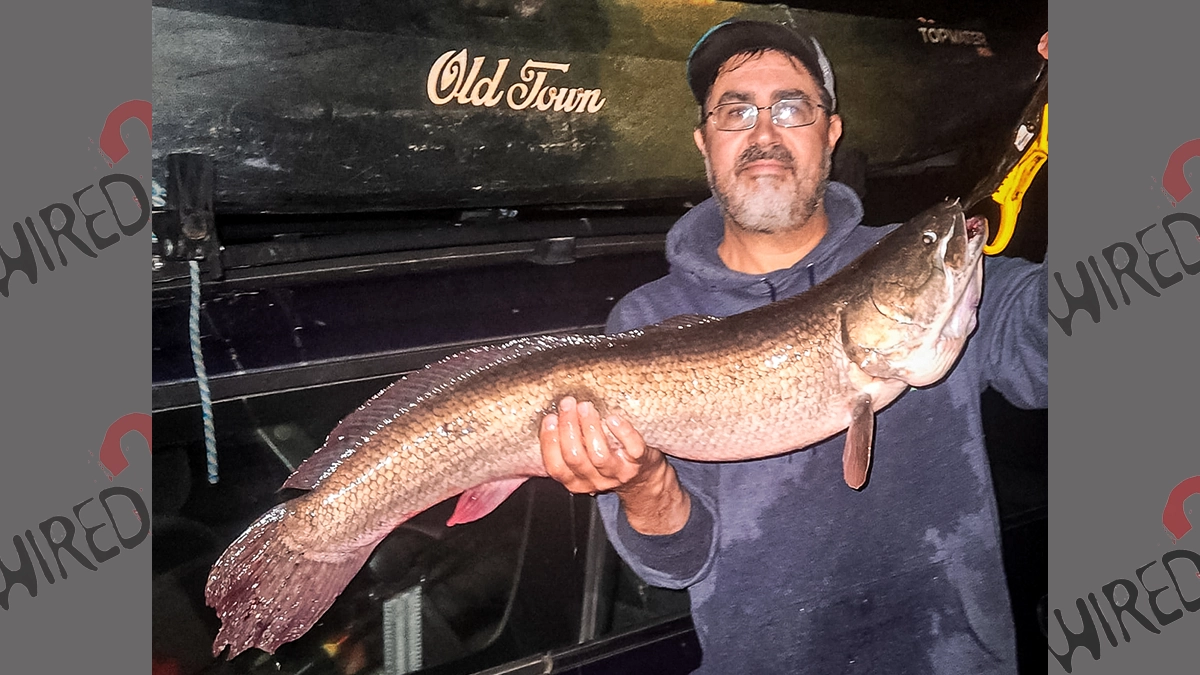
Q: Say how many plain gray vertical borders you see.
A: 2